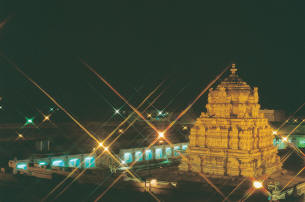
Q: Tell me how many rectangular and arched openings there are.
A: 12